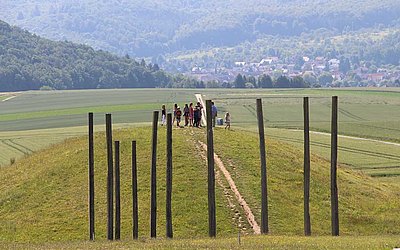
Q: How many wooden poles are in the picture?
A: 10